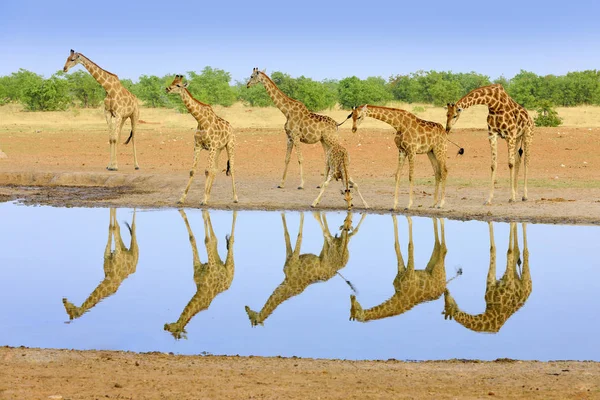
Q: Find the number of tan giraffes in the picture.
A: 6